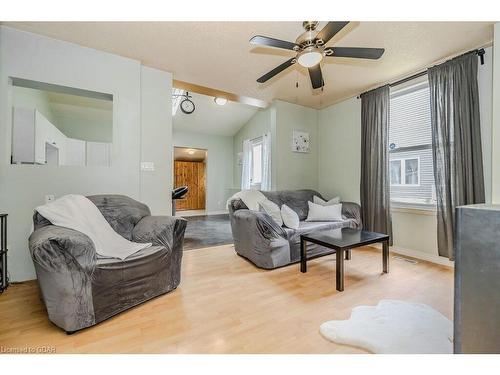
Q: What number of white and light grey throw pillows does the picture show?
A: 4